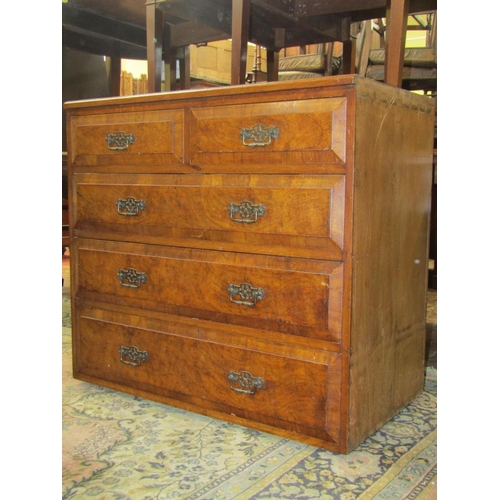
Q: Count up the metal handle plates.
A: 8